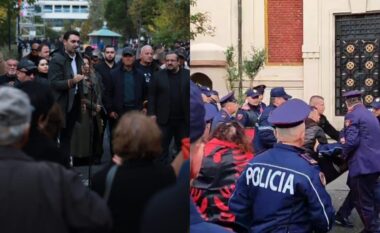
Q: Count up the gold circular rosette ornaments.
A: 7